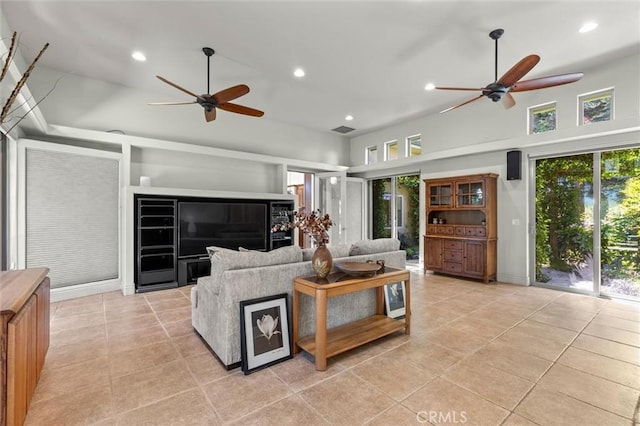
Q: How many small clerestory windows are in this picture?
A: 5